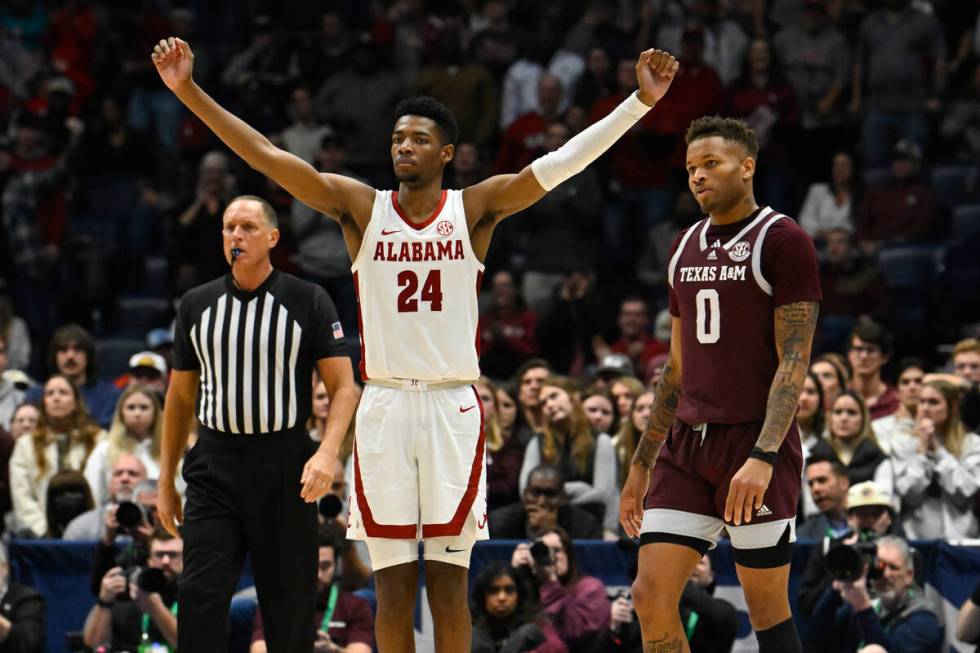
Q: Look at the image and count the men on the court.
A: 3